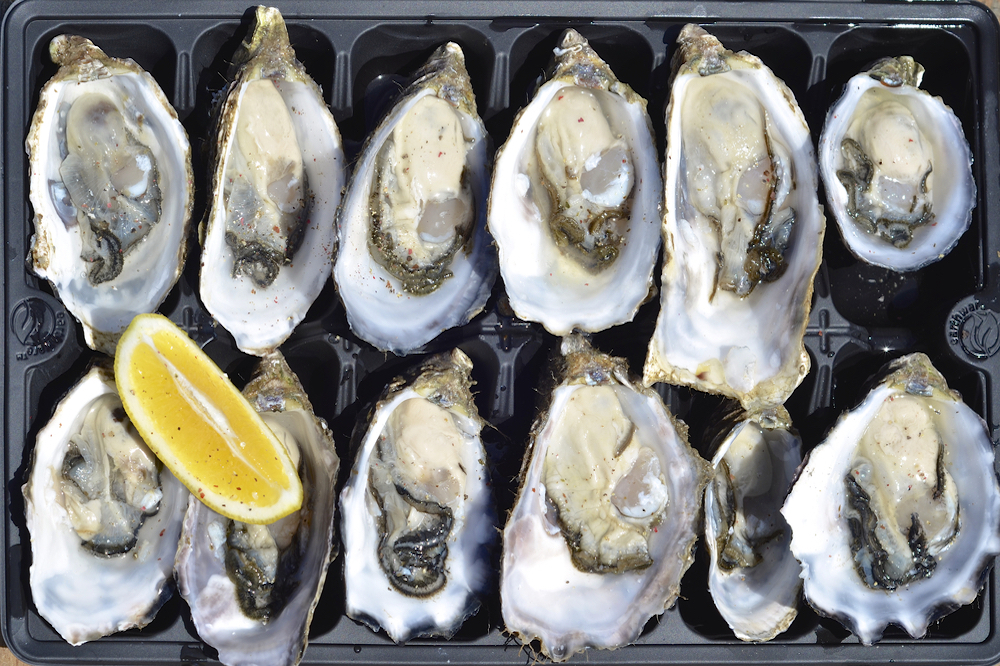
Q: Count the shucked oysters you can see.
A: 12